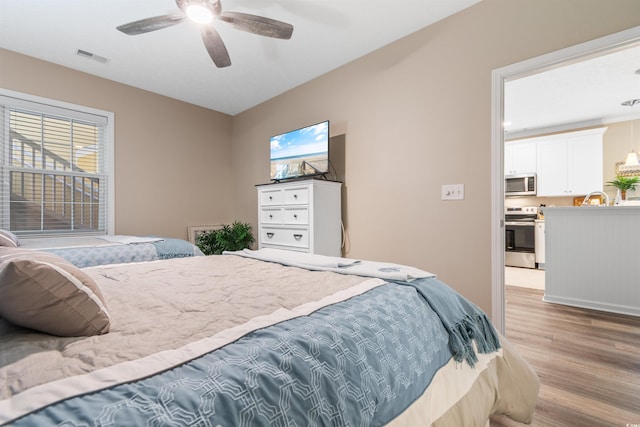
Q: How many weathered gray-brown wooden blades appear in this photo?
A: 3